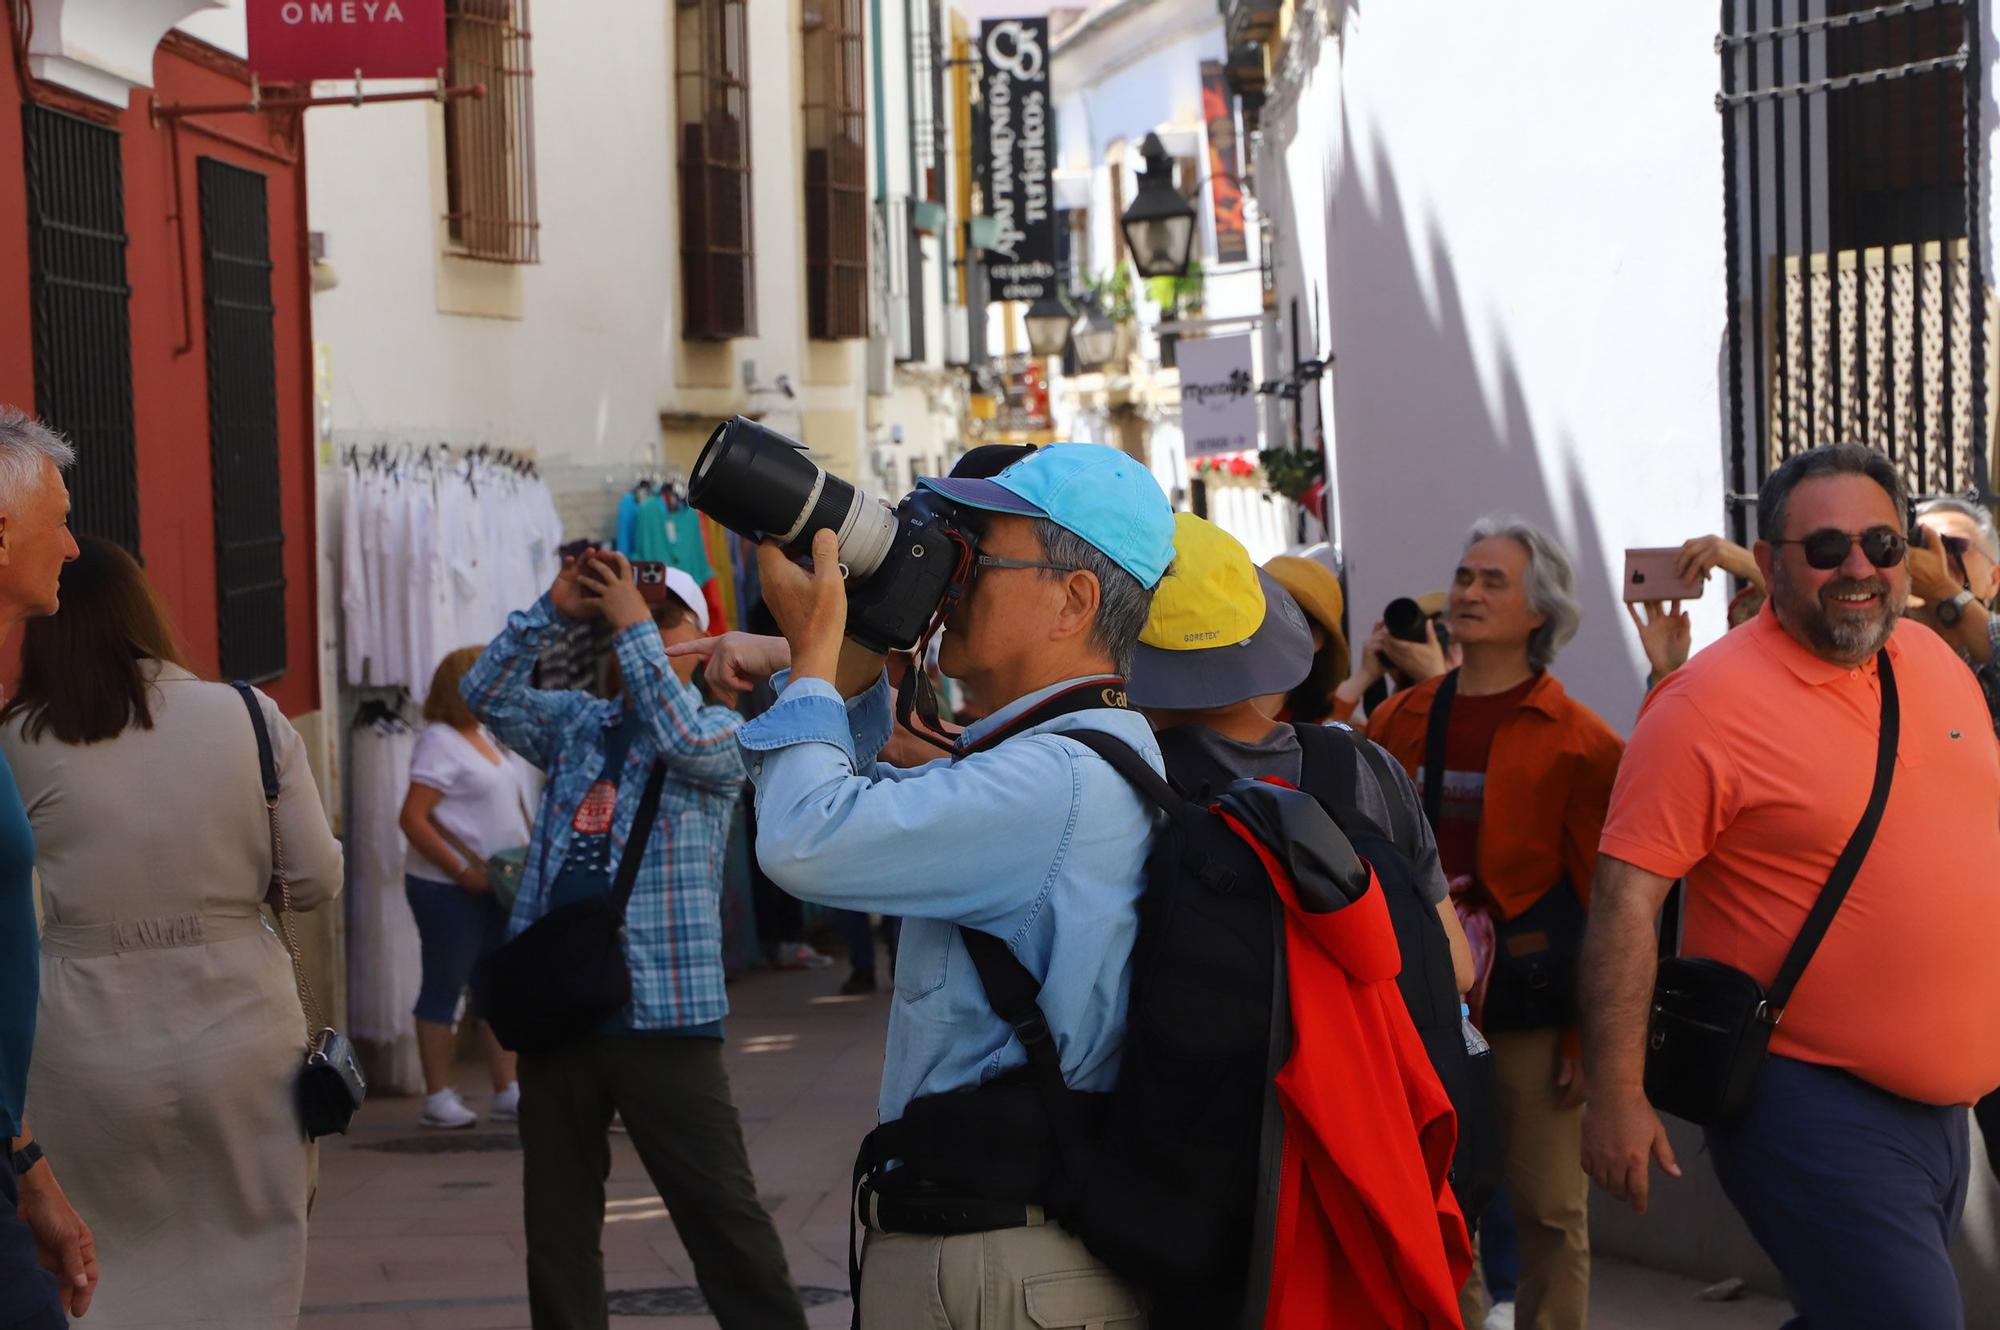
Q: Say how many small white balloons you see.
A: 0